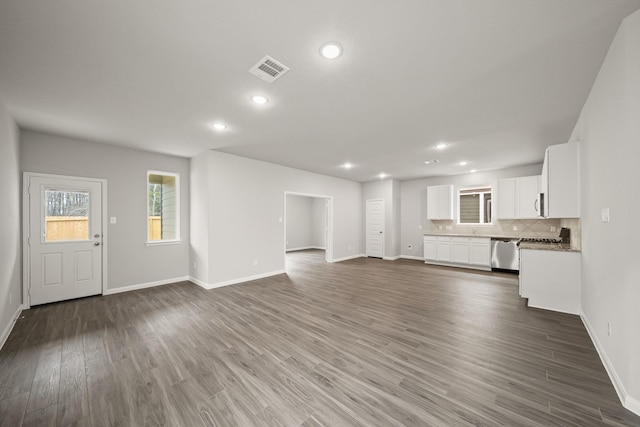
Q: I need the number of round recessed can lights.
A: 8